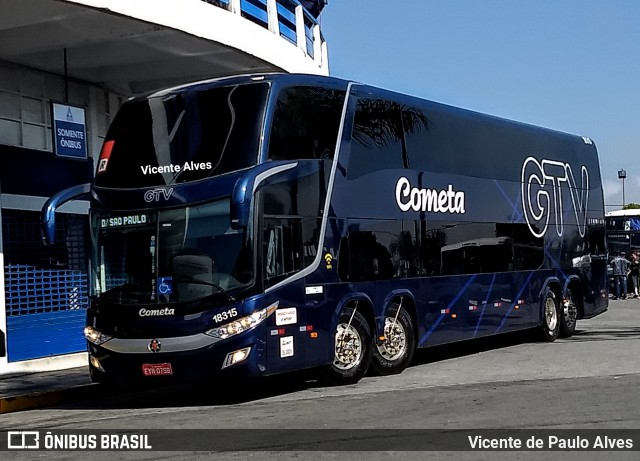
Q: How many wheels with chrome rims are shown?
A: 4